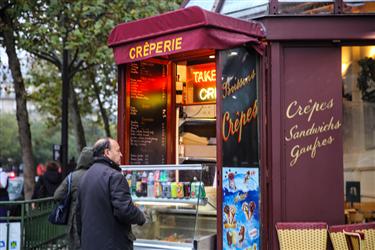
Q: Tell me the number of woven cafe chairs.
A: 2